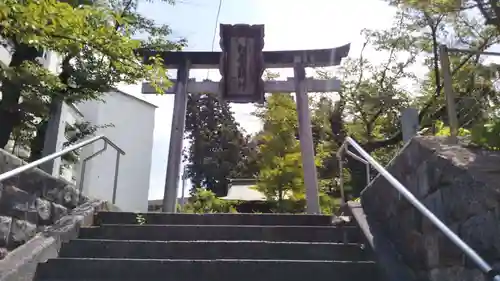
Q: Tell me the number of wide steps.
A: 4